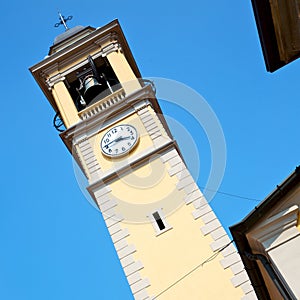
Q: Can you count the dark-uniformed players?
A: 0